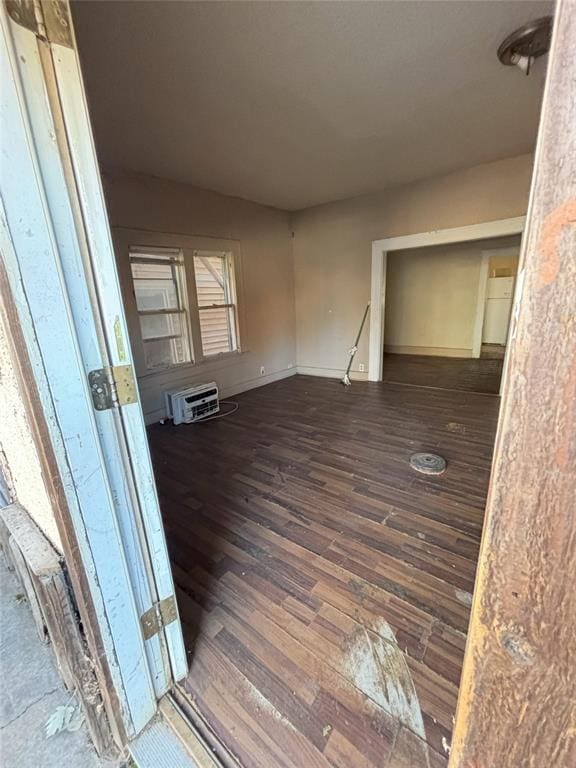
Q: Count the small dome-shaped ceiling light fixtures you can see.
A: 1